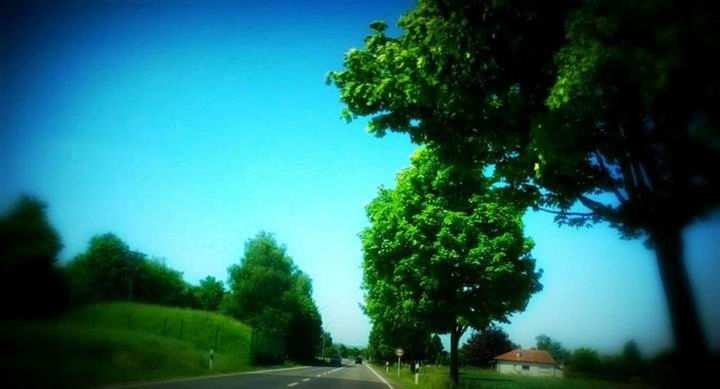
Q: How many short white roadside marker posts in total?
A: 3